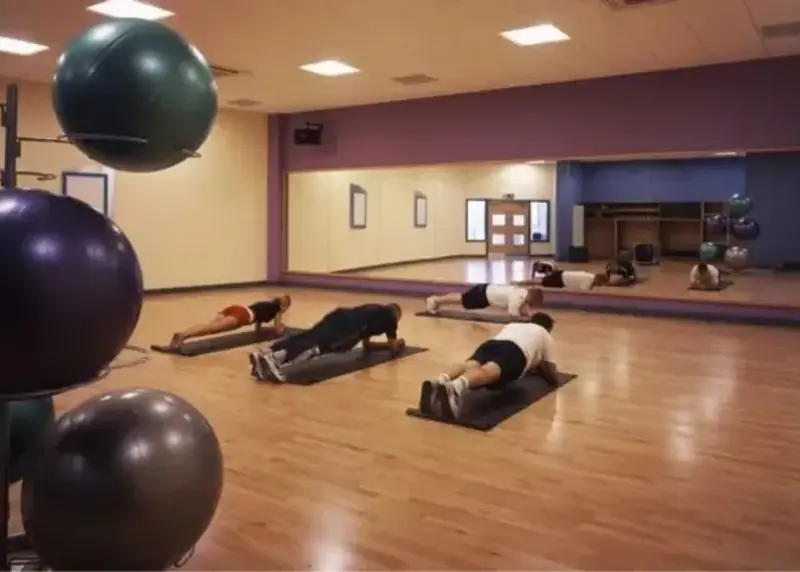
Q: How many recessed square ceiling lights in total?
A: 4